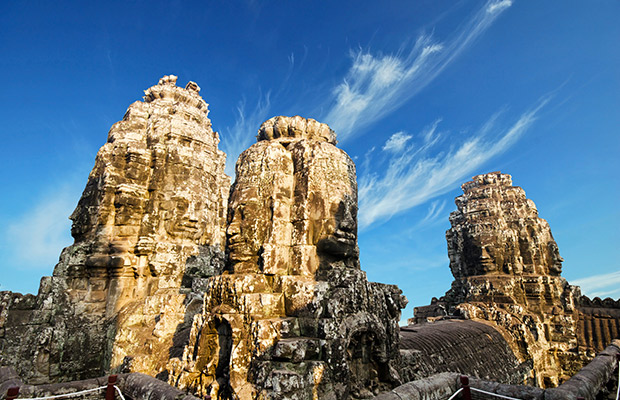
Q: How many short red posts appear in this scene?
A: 3